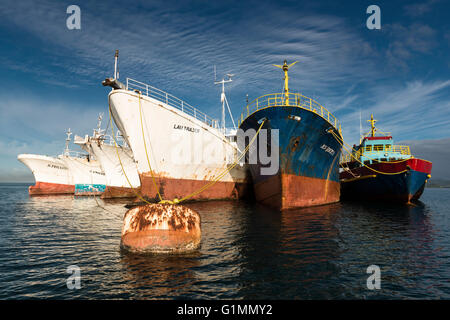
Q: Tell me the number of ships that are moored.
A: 6